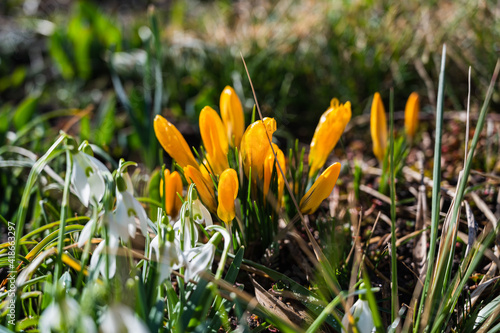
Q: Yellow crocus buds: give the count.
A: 12